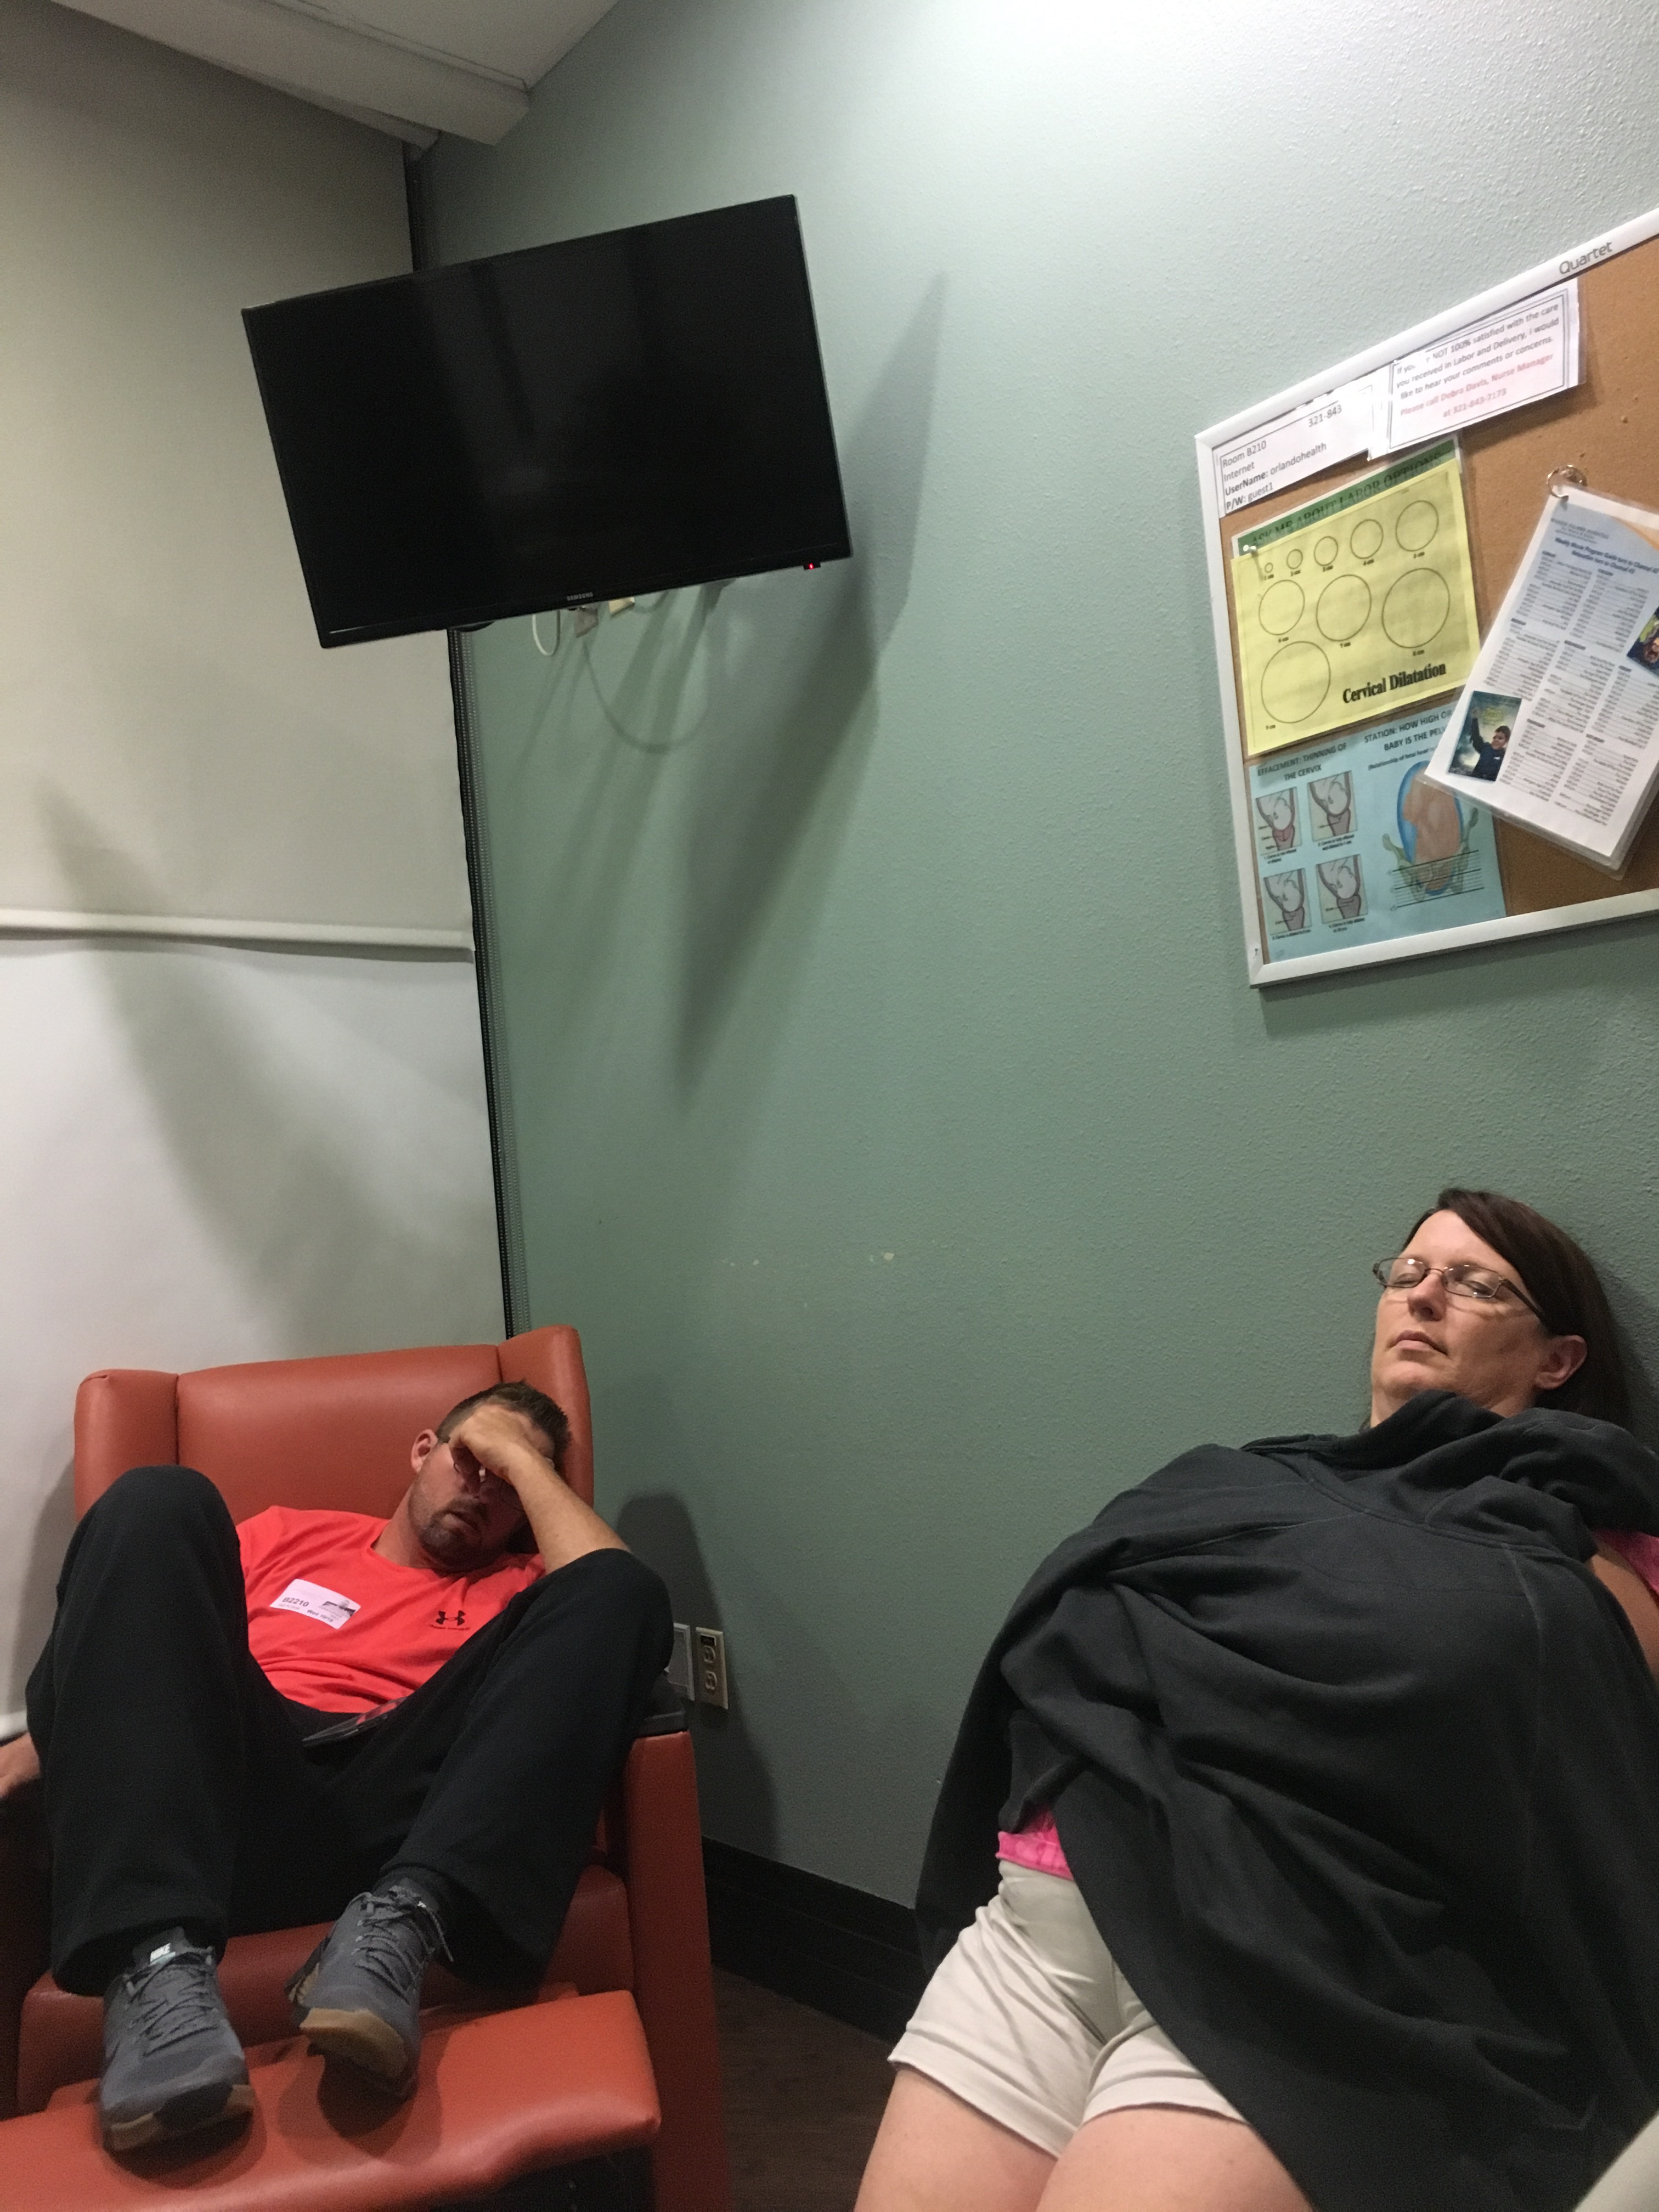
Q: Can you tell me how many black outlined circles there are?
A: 9